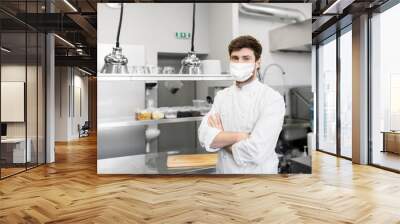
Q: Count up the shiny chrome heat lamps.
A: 2